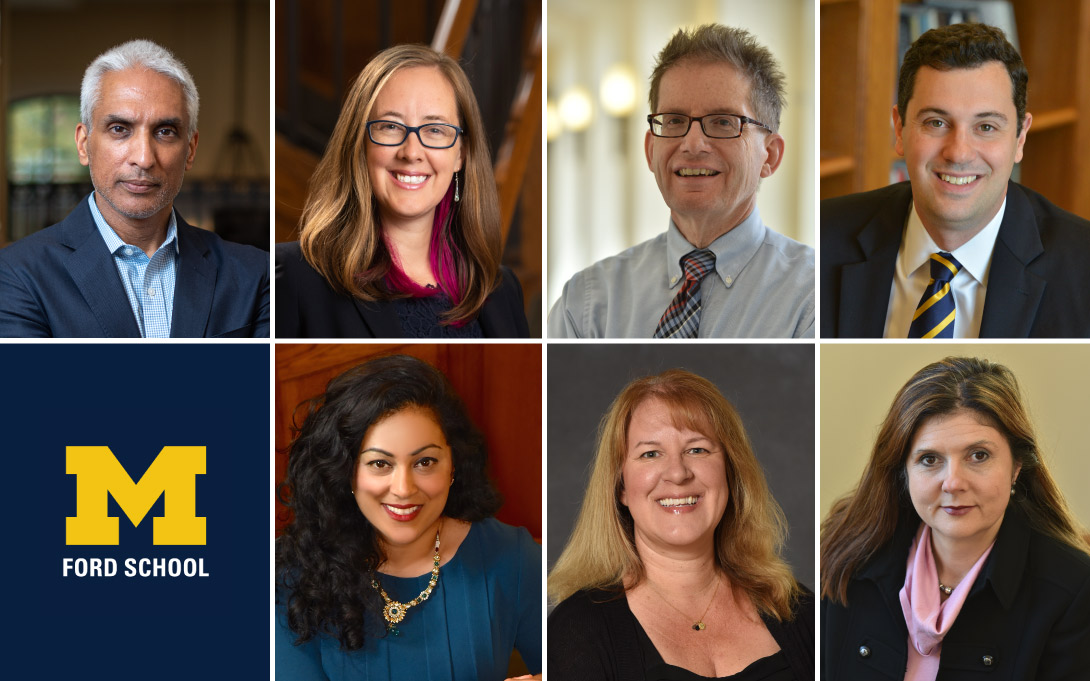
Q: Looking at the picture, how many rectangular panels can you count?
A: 8